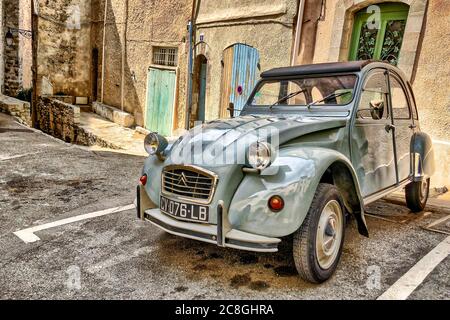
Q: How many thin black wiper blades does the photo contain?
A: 2